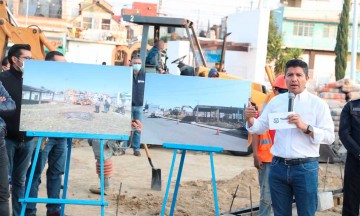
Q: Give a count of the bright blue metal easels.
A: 2